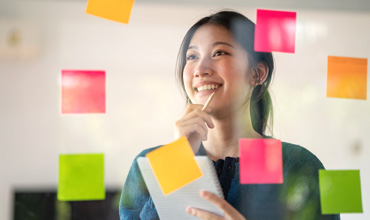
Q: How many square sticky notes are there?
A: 8